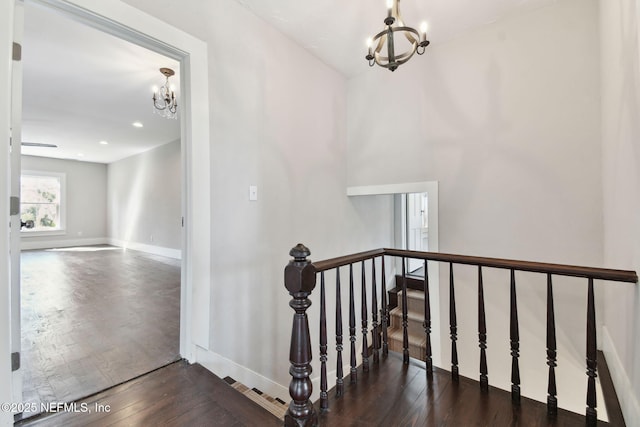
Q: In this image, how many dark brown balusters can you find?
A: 13